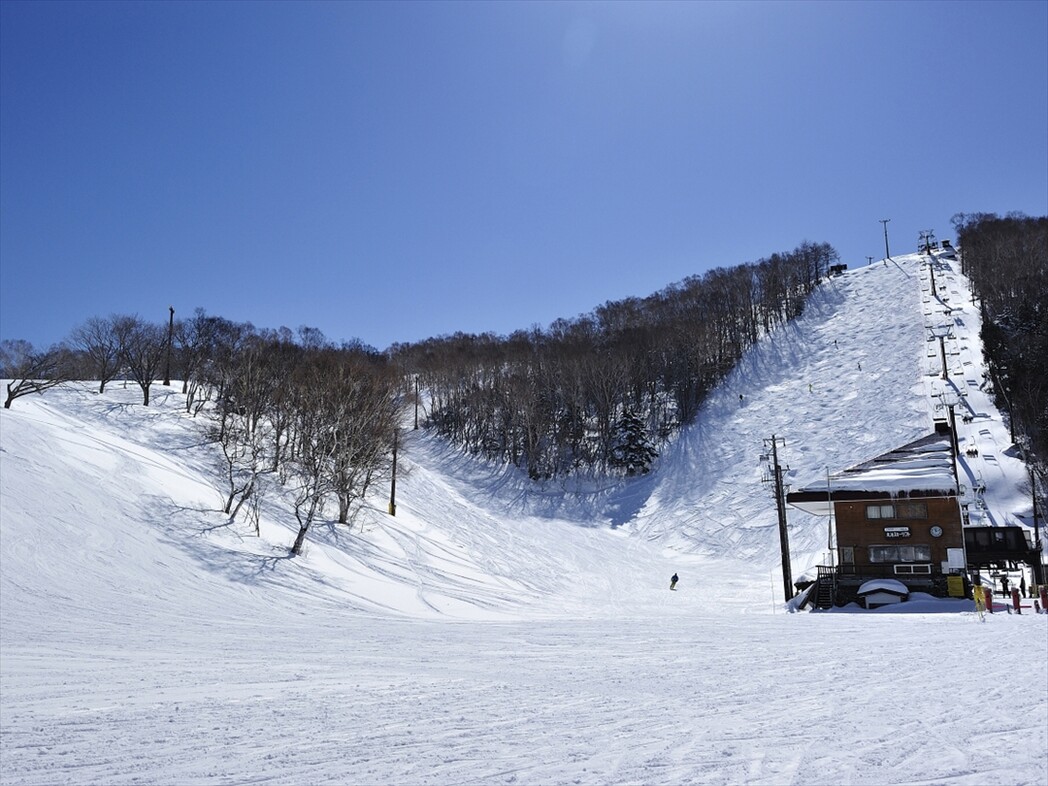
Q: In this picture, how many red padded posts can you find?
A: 3